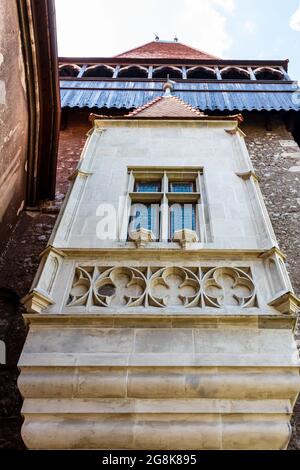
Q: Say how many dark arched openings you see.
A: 7